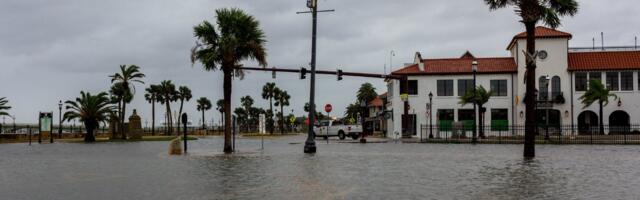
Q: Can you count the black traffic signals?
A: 2